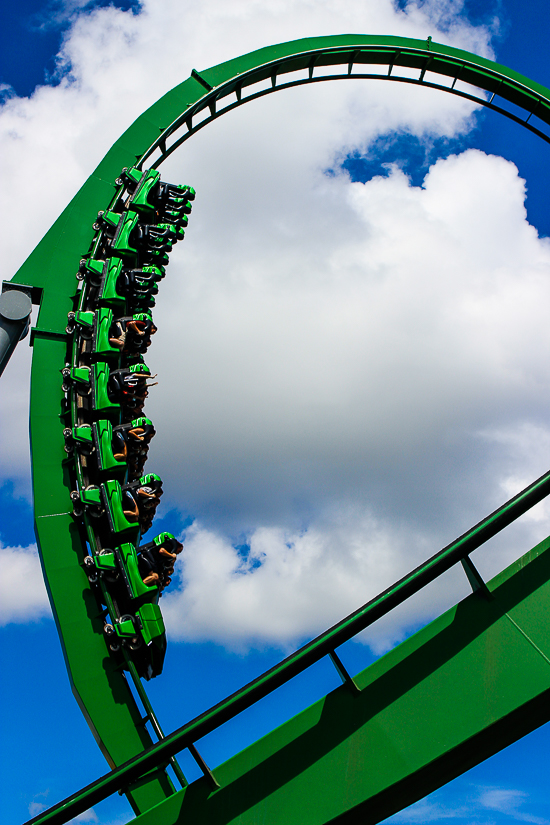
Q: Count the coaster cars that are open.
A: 3